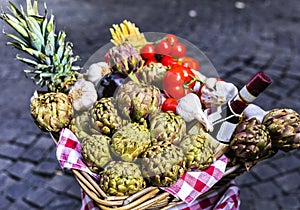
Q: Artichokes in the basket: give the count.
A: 14